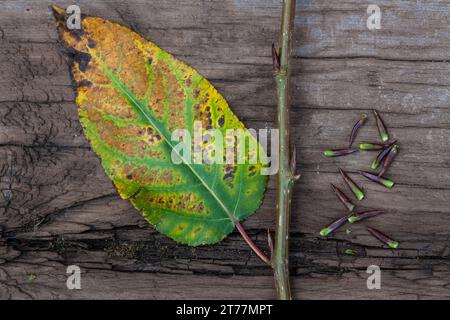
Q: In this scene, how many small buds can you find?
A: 12